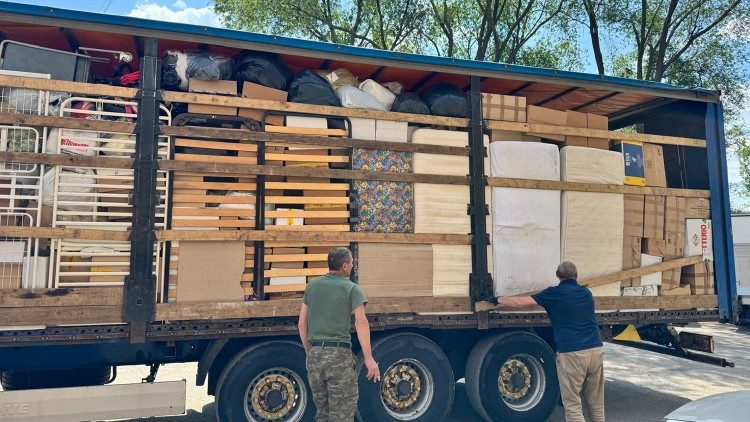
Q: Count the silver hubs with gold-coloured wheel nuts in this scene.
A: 3